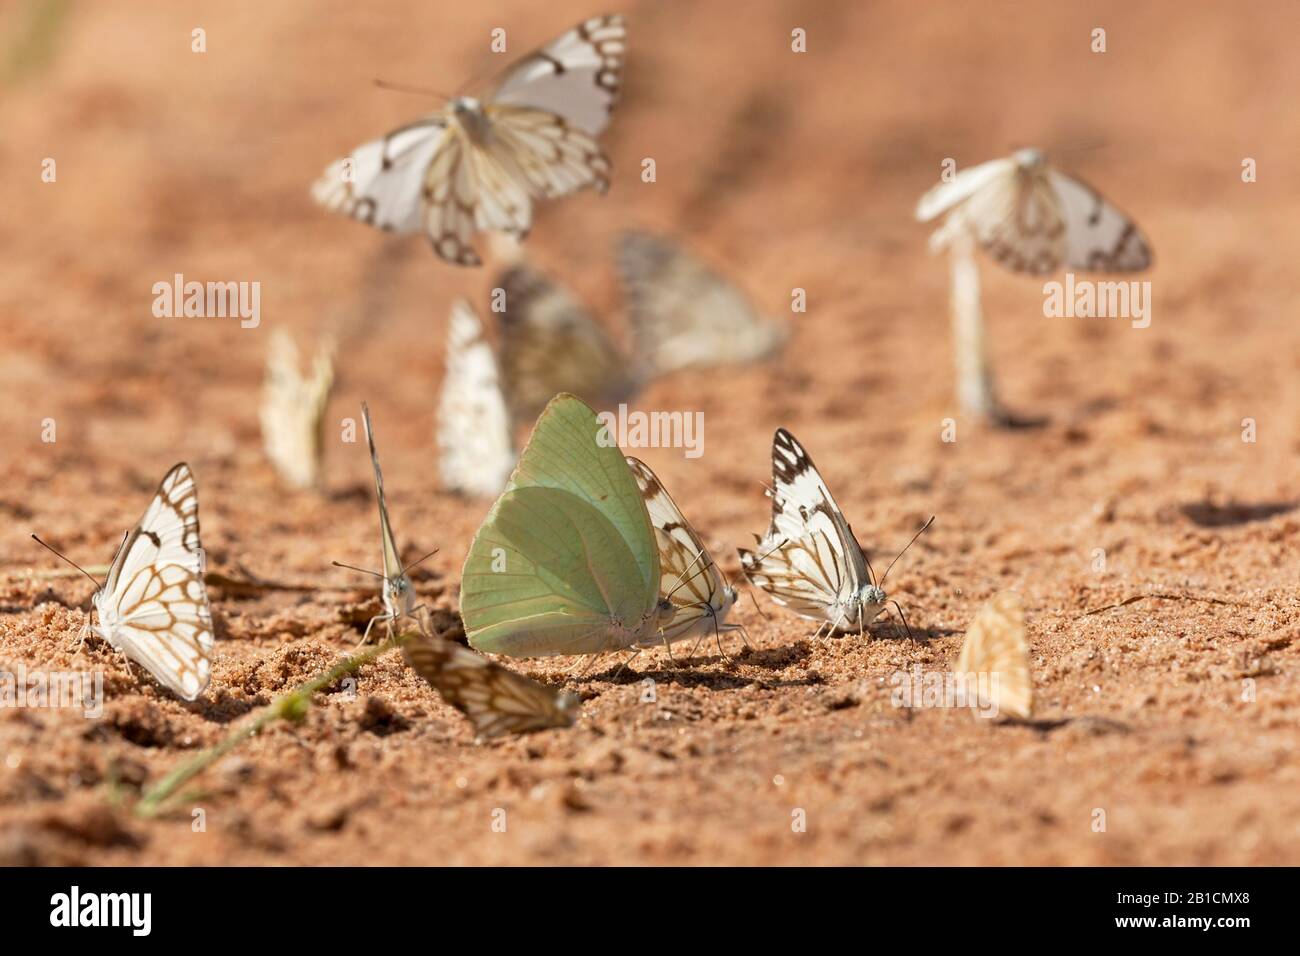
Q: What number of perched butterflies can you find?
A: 12